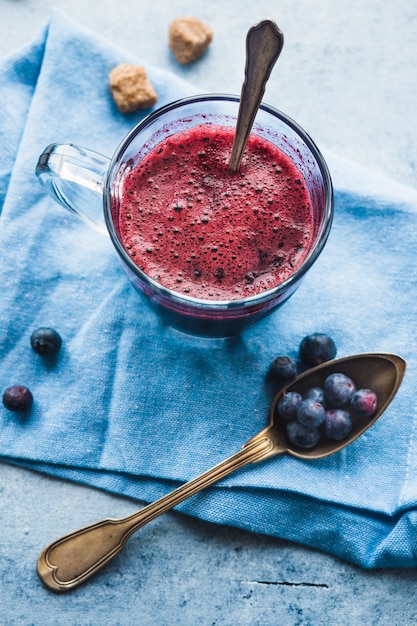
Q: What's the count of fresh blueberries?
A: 11